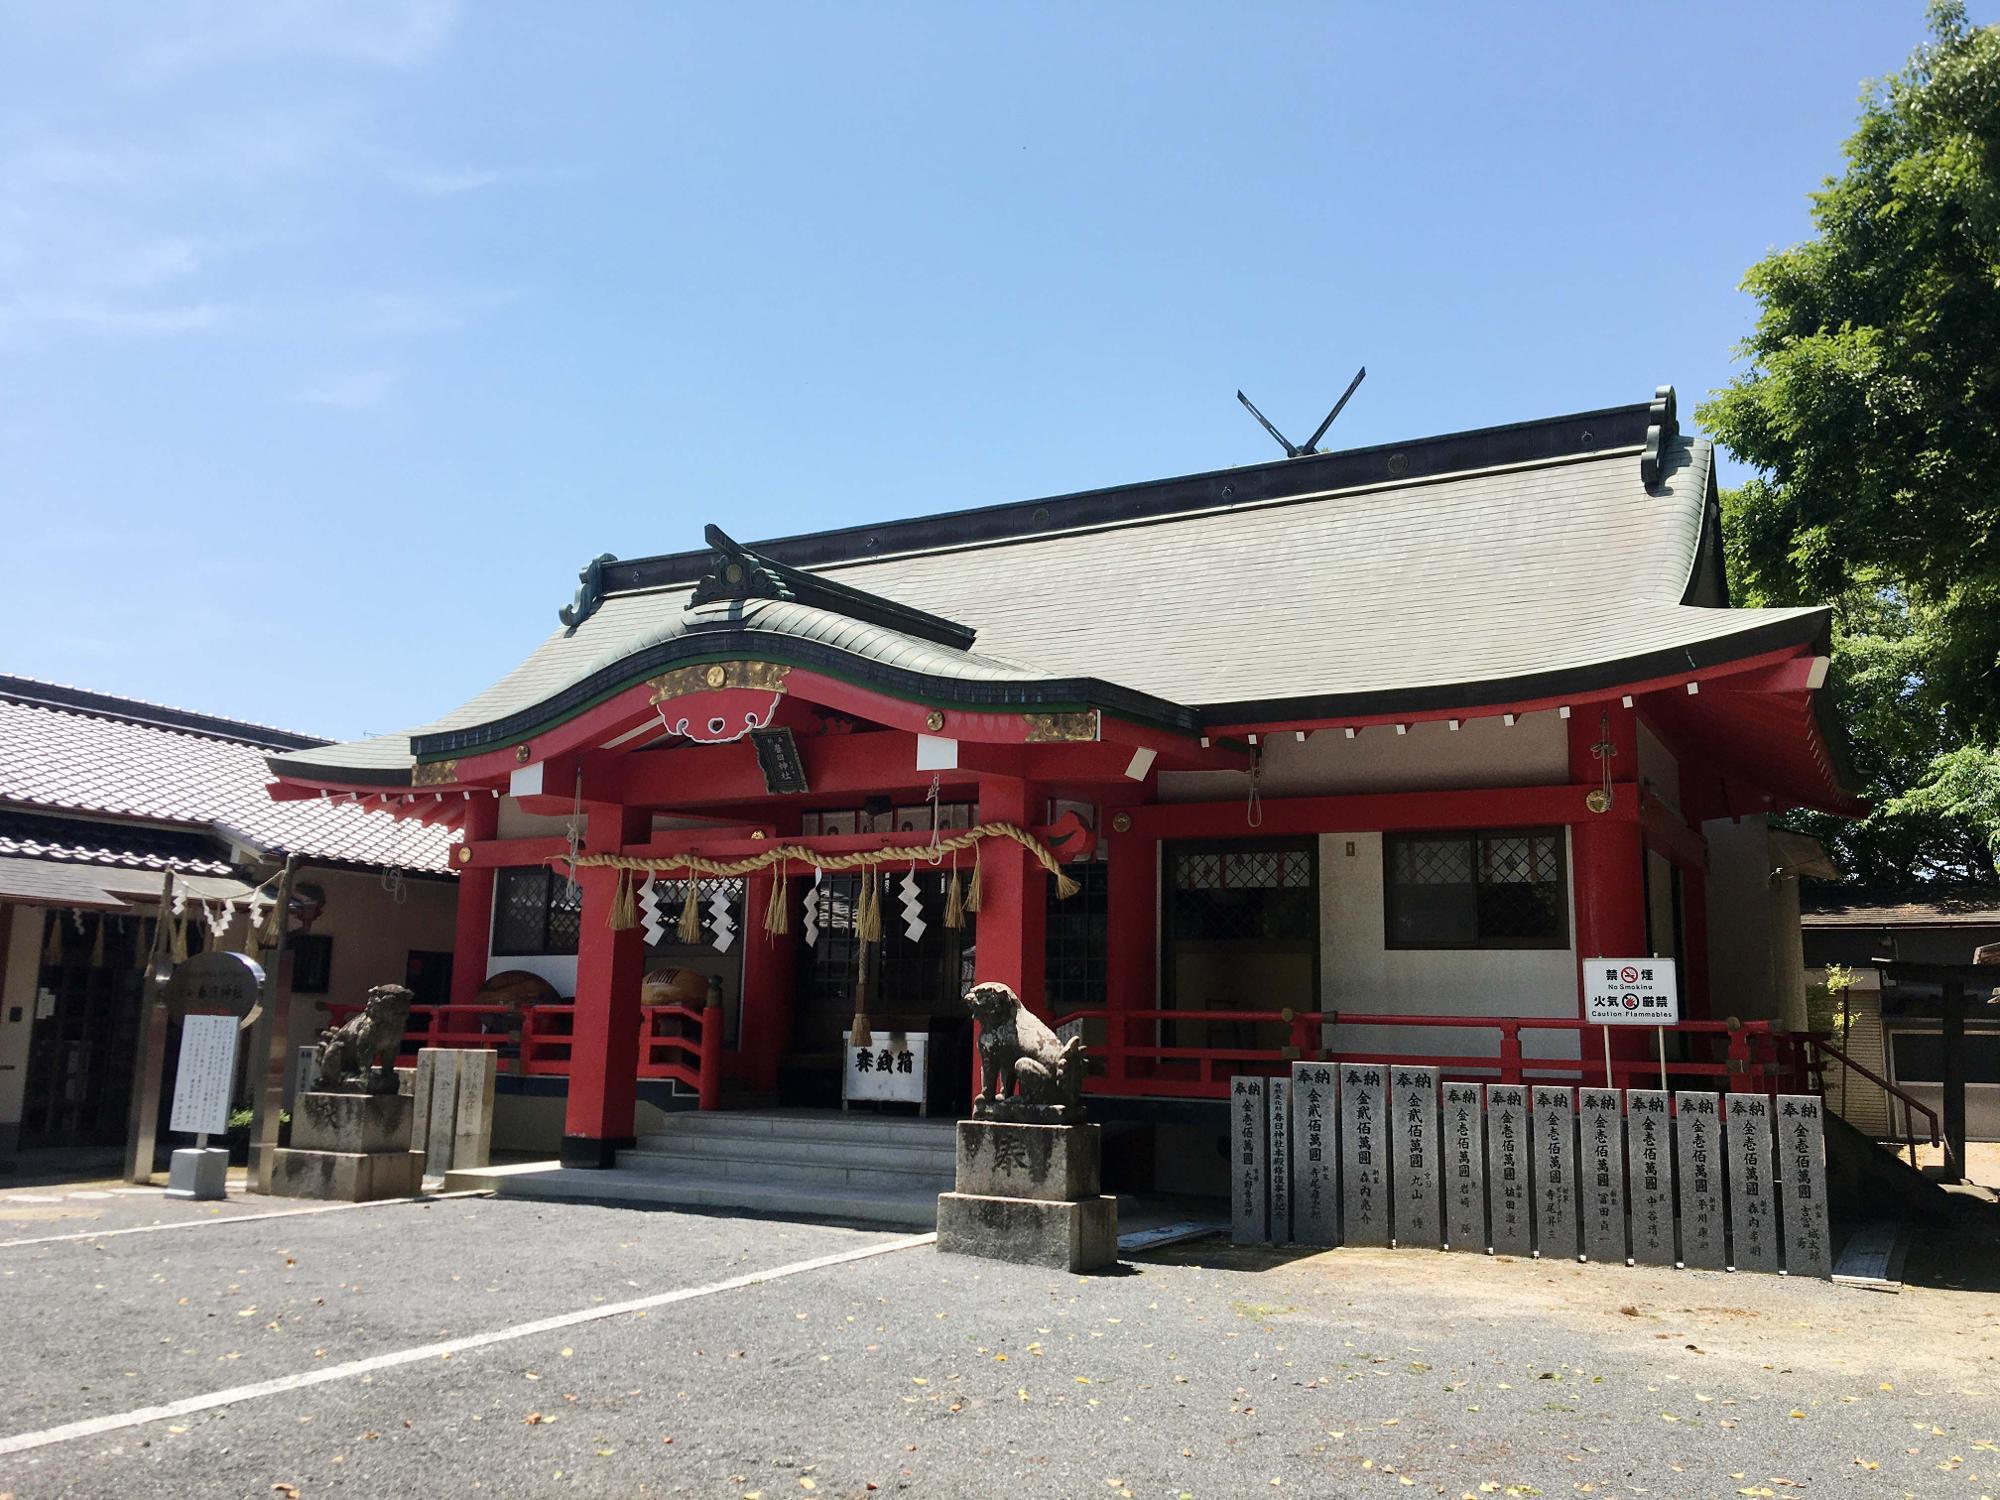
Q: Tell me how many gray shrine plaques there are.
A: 13